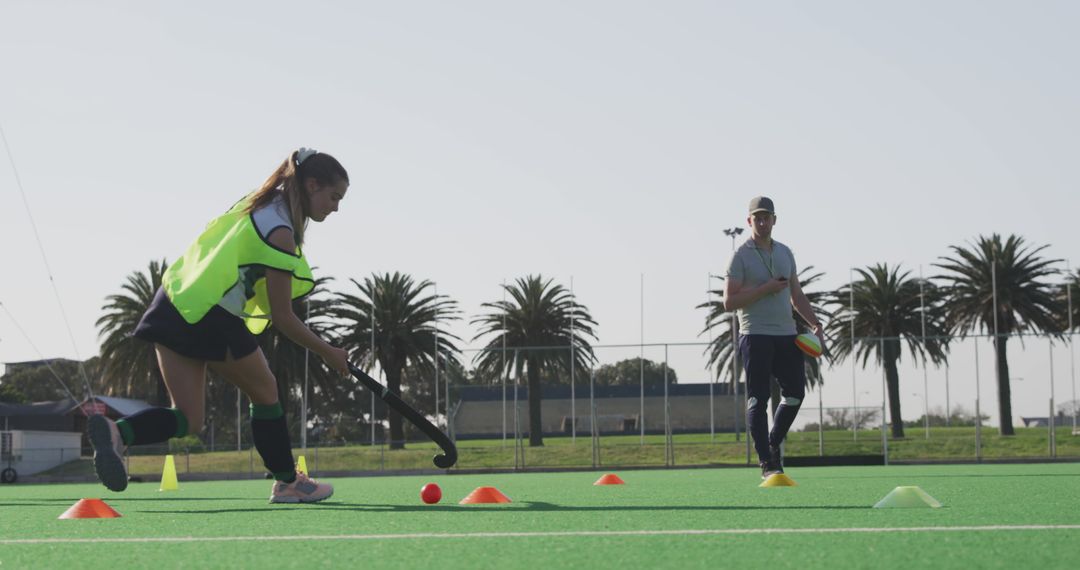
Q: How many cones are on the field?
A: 7